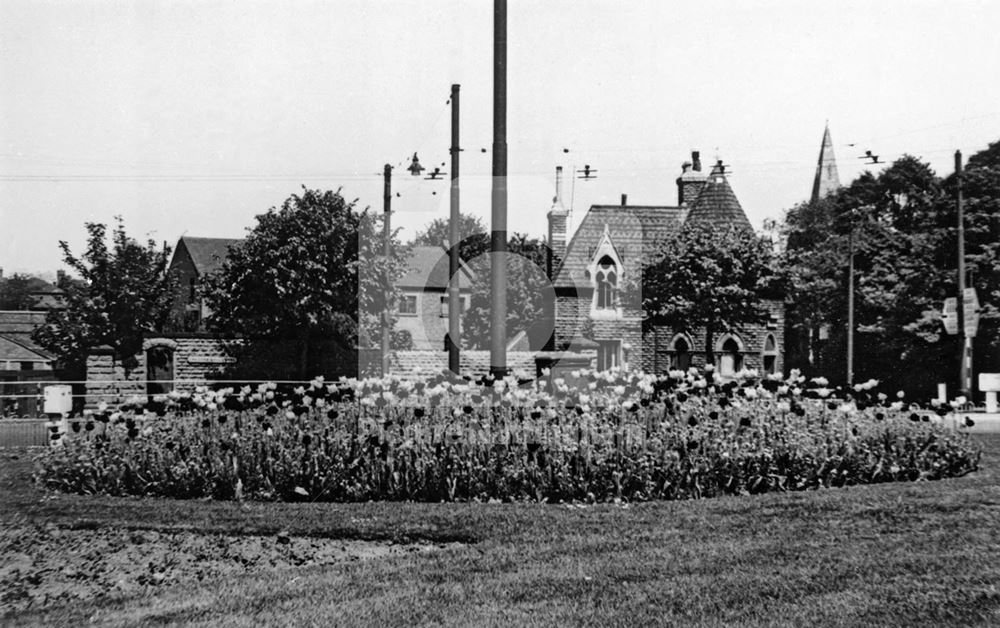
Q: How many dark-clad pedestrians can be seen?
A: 0